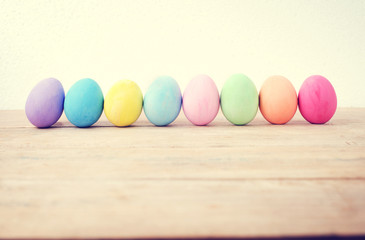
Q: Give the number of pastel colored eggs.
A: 8